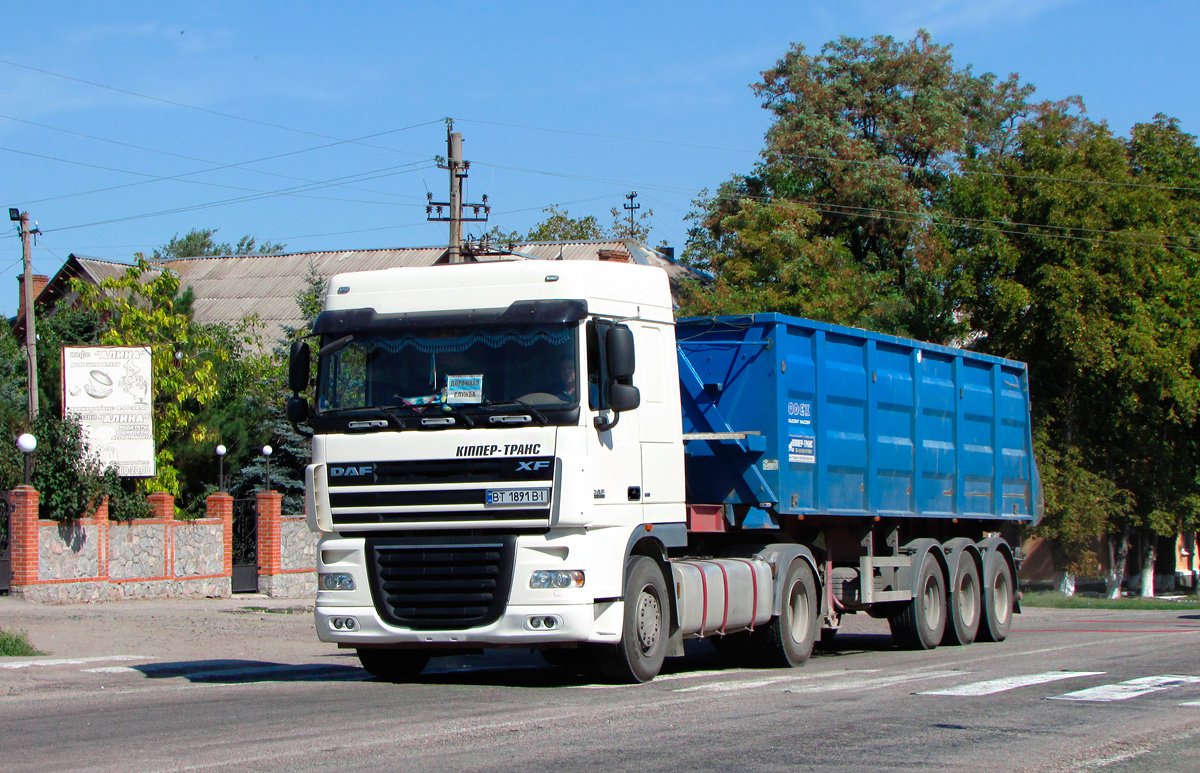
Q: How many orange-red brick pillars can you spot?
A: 5